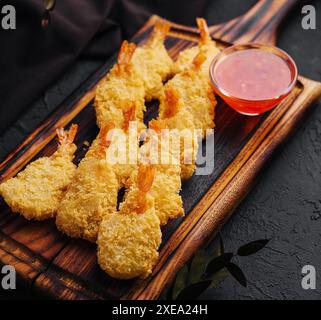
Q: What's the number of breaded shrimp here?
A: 10